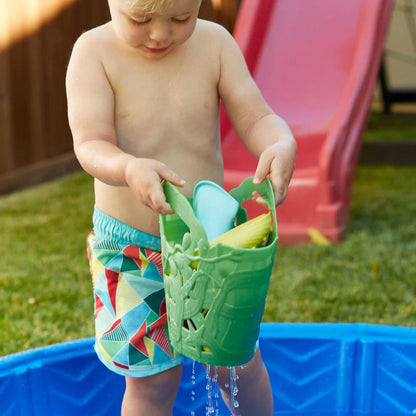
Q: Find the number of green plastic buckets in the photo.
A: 1